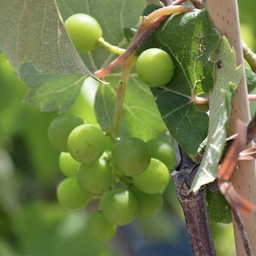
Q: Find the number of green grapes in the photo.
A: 13